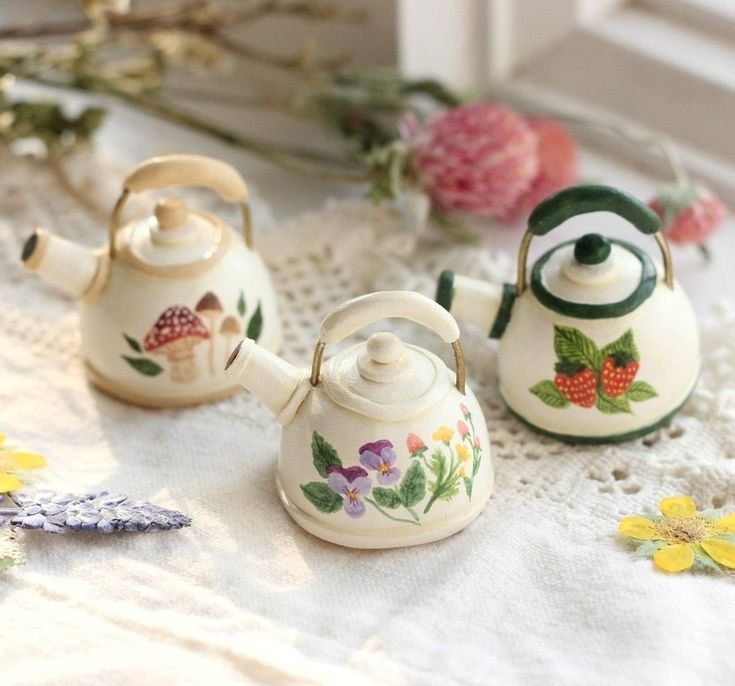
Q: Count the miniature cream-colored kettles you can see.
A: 3